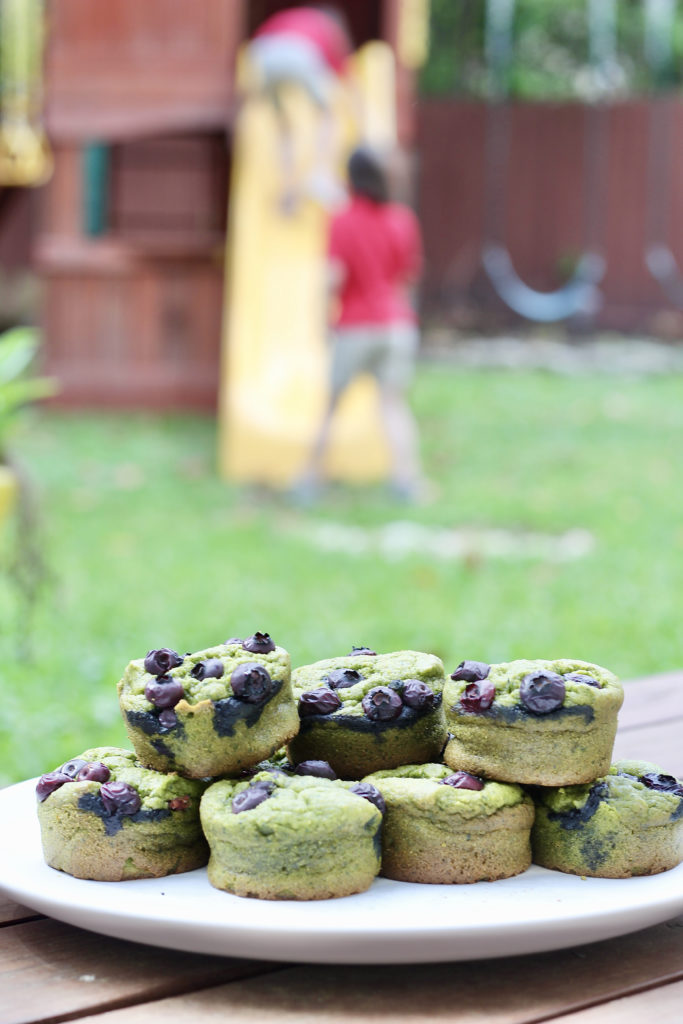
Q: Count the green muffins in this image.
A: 7